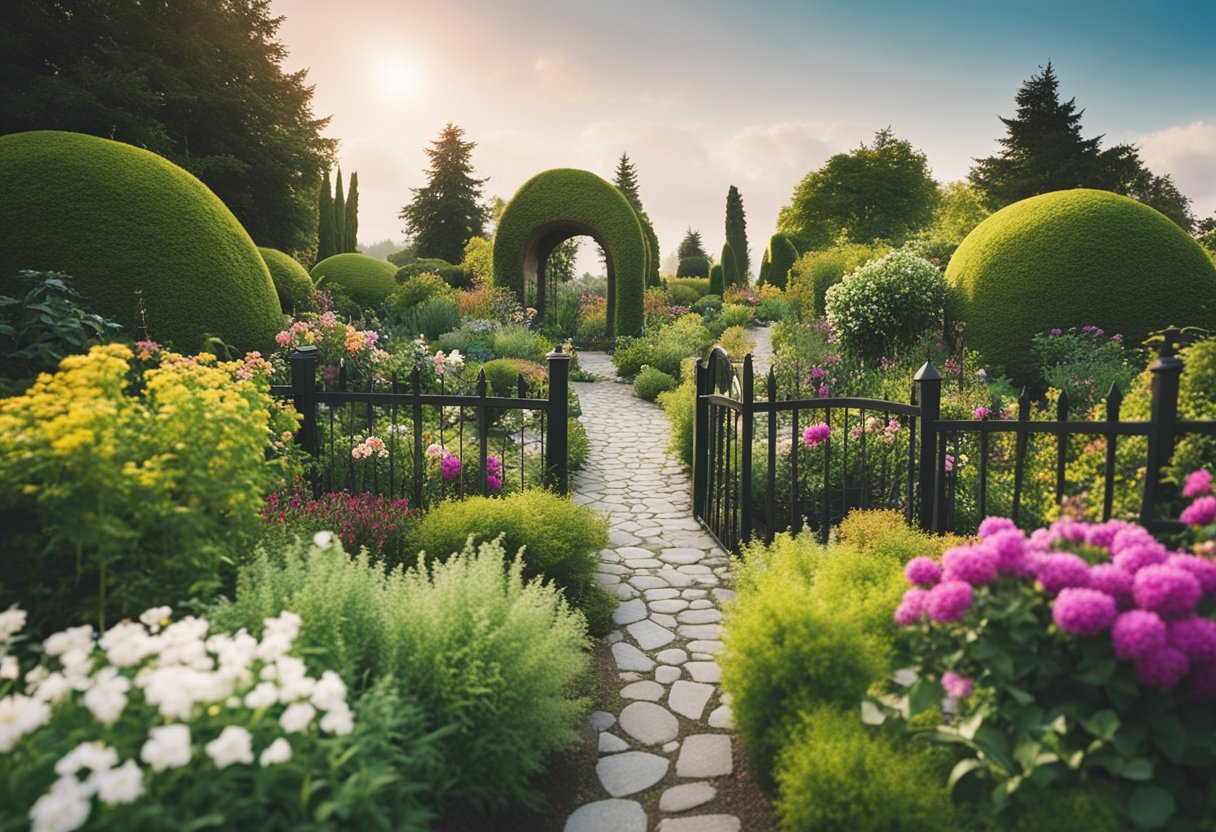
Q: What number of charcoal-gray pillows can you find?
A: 0